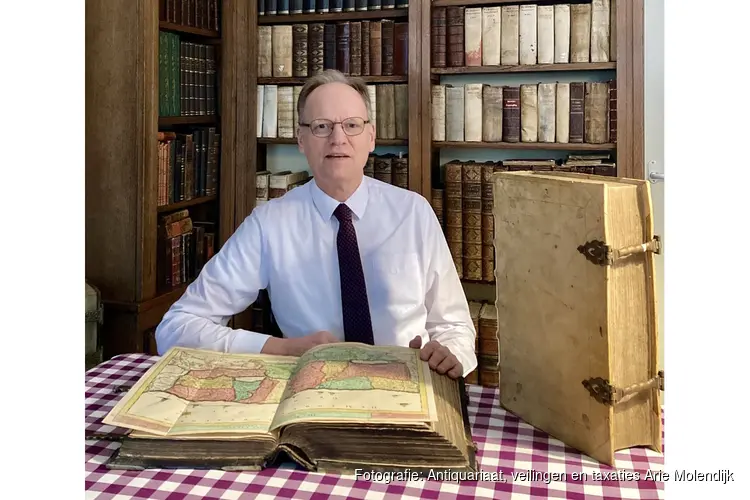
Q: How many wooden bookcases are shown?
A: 3